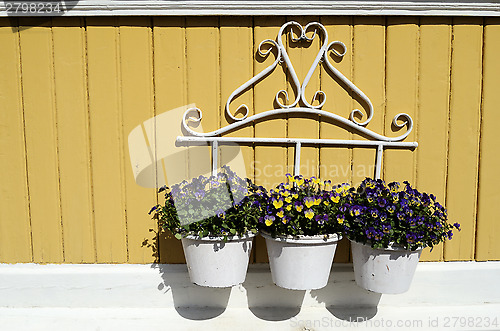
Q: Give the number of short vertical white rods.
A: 3